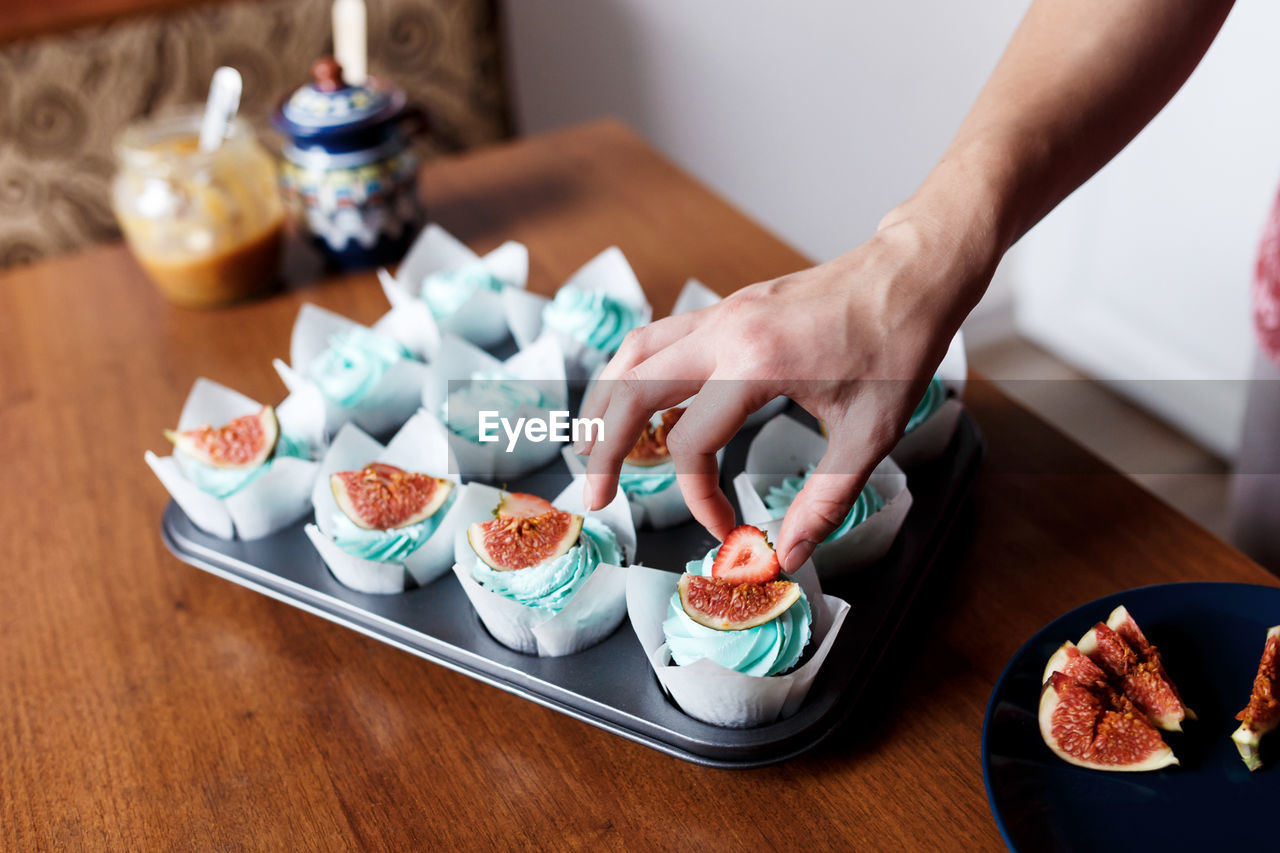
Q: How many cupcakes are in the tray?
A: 12